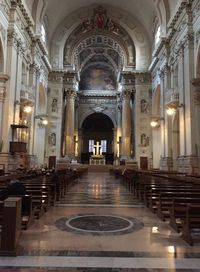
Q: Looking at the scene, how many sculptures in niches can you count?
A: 4